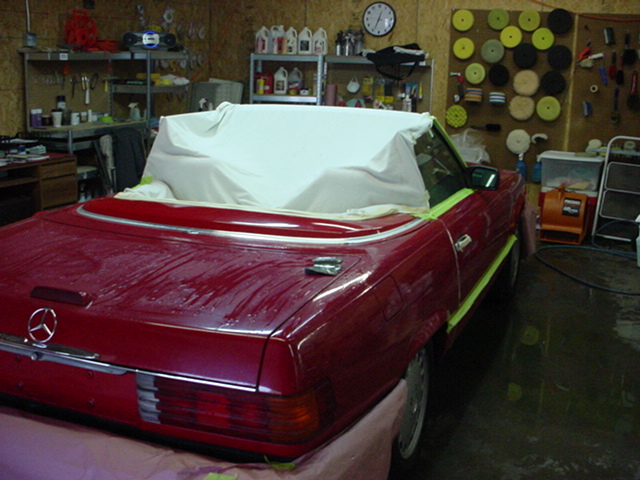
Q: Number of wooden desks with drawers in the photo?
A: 1